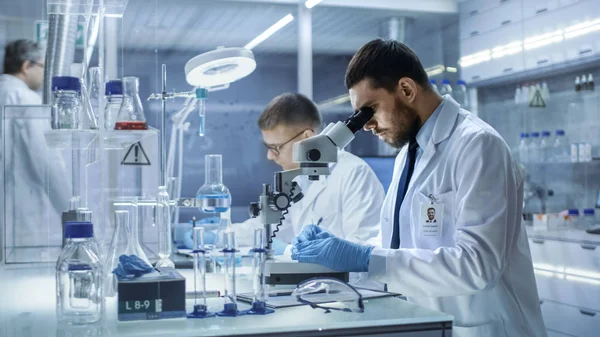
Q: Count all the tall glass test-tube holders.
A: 3